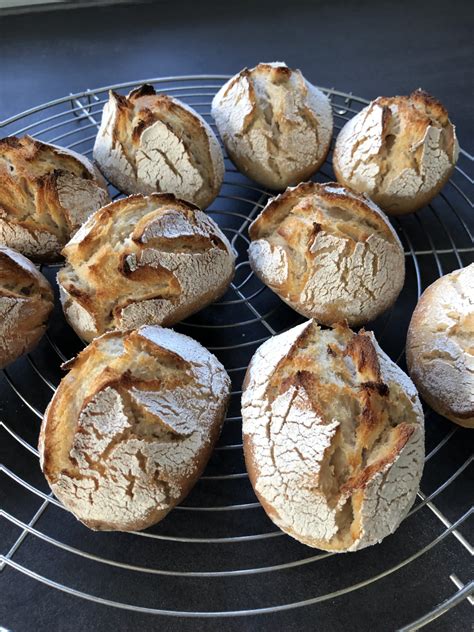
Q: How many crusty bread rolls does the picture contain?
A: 10